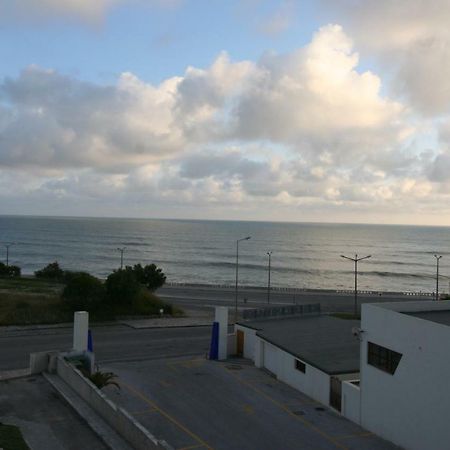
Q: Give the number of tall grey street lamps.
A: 6